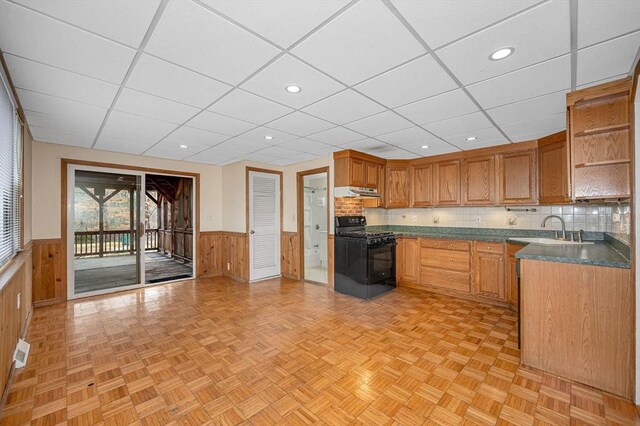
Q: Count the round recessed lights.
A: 6